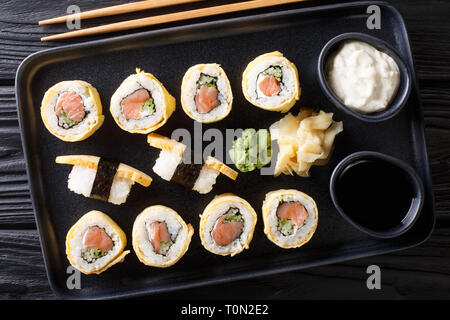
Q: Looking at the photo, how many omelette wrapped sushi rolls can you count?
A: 8